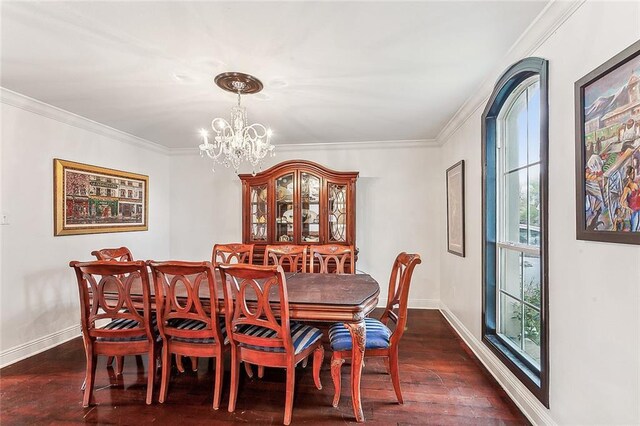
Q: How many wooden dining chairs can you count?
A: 8